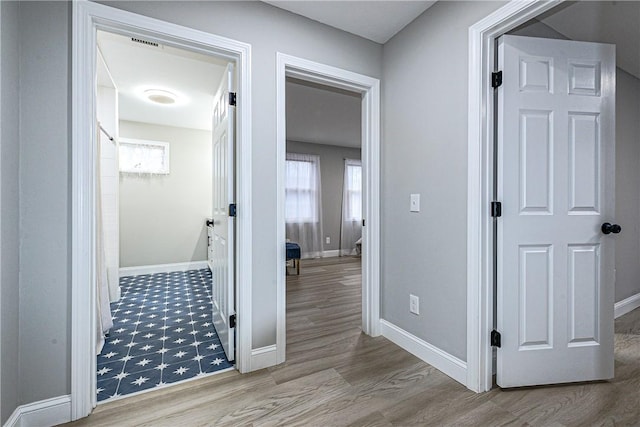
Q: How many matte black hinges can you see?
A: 6